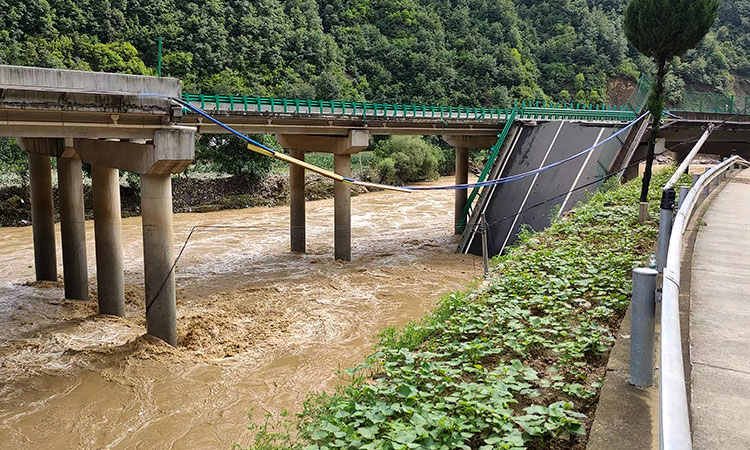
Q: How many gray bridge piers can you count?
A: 7